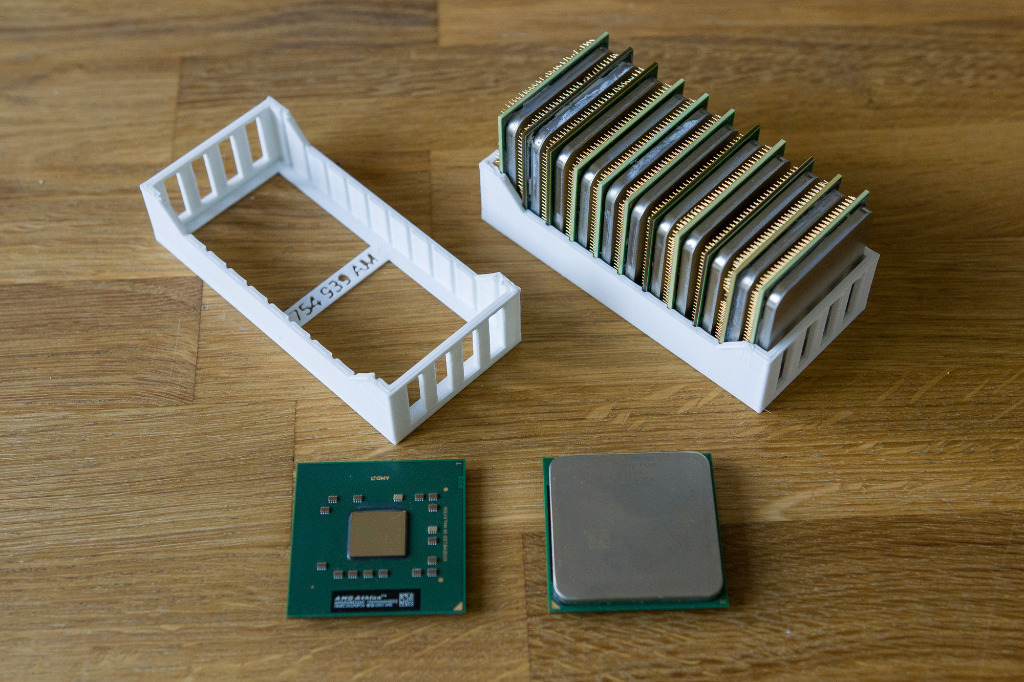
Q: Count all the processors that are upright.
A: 11